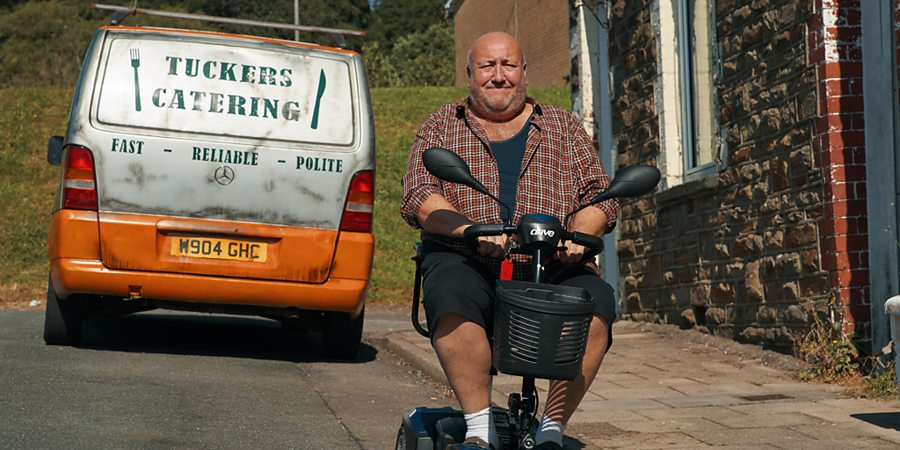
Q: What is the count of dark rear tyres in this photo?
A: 2